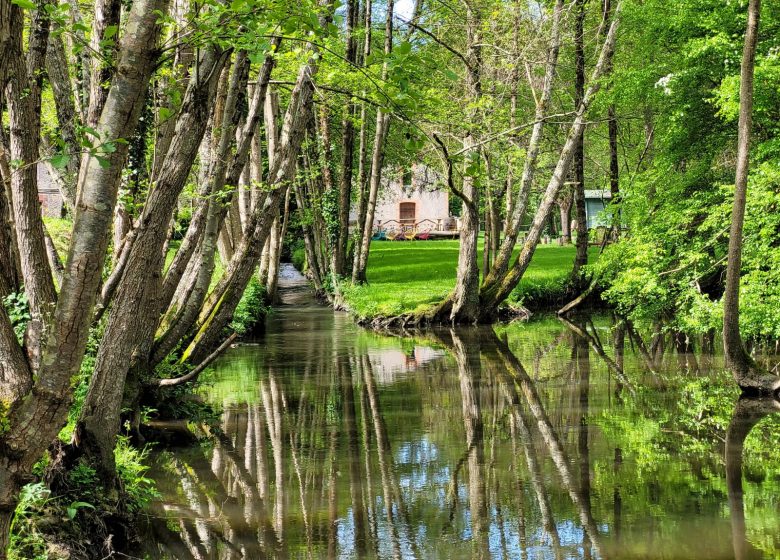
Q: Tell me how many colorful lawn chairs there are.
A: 5